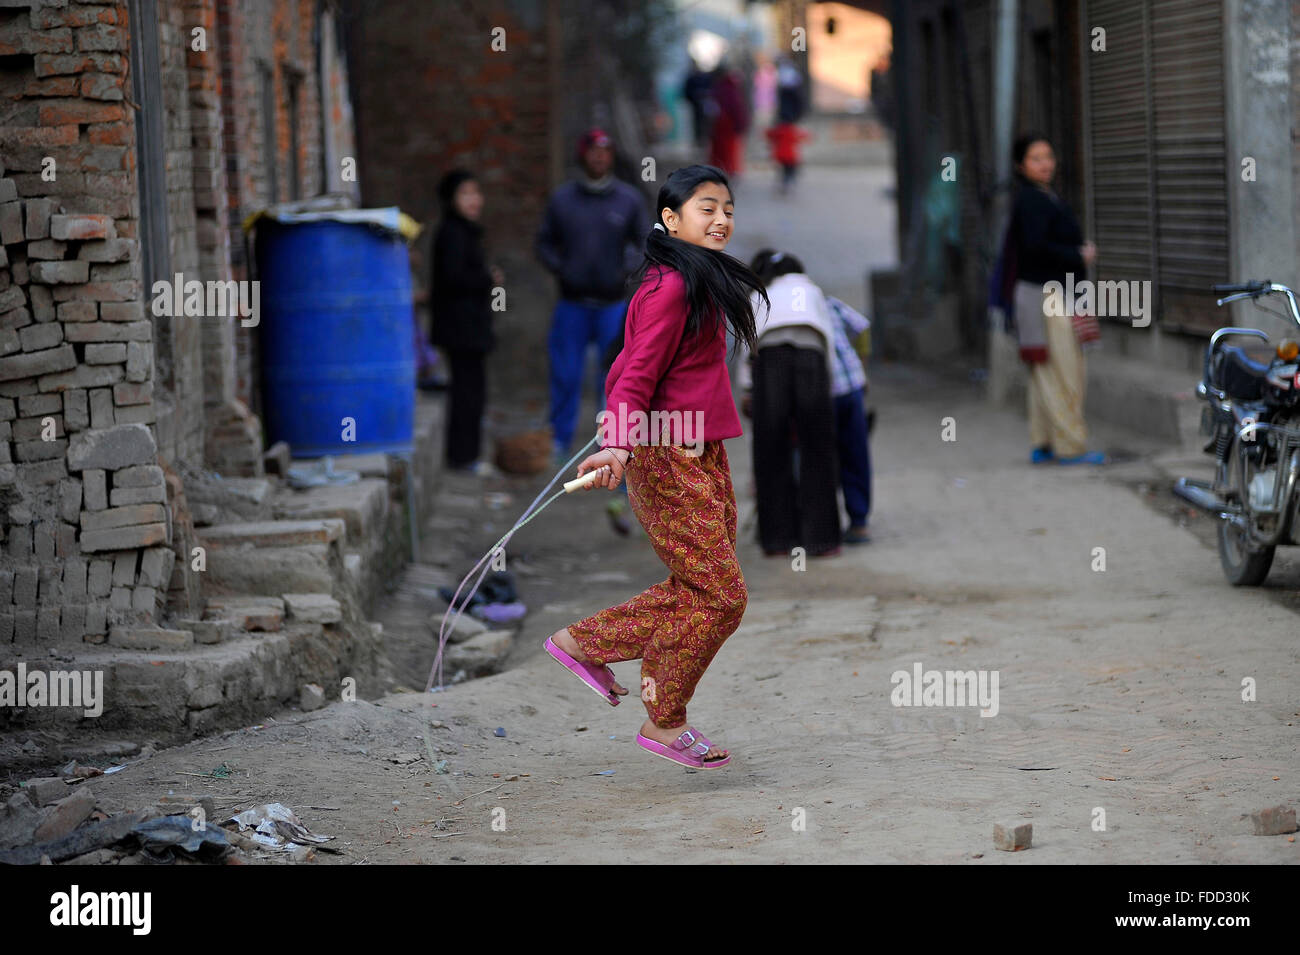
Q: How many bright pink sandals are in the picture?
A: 2